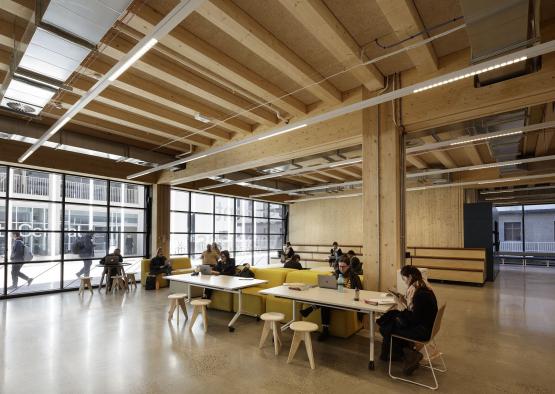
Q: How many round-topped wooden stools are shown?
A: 7